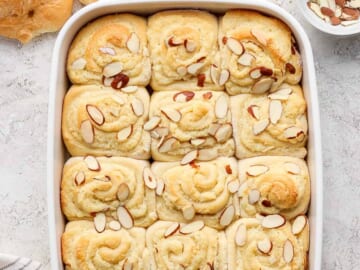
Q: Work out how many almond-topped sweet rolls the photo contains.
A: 12